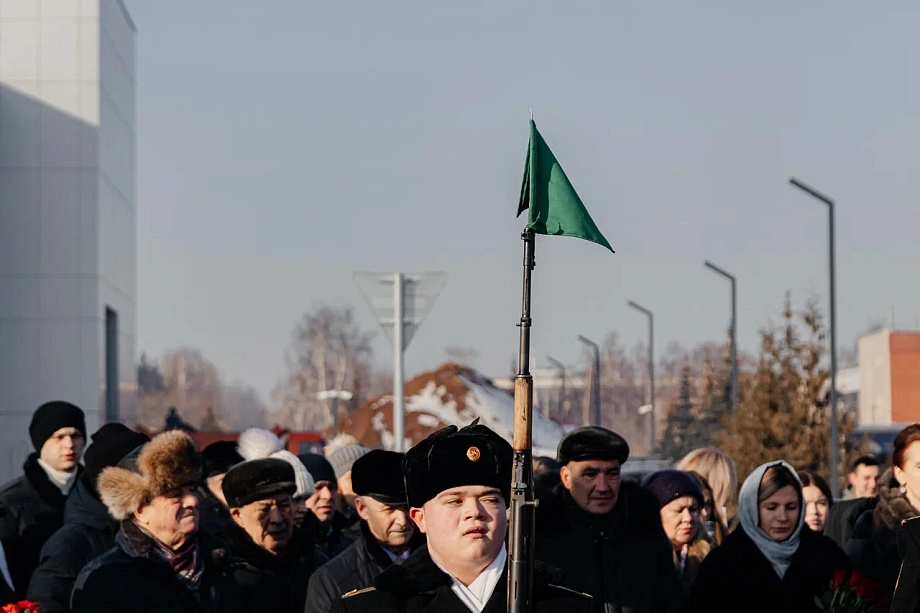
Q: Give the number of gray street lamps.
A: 5